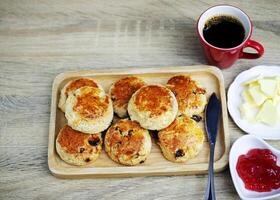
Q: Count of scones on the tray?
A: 8